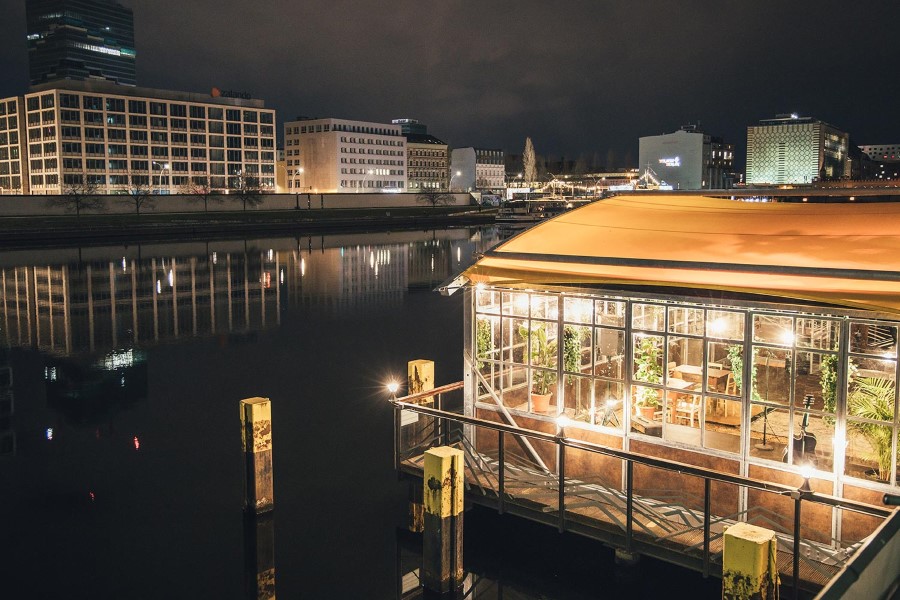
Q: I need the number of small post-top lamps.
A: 3